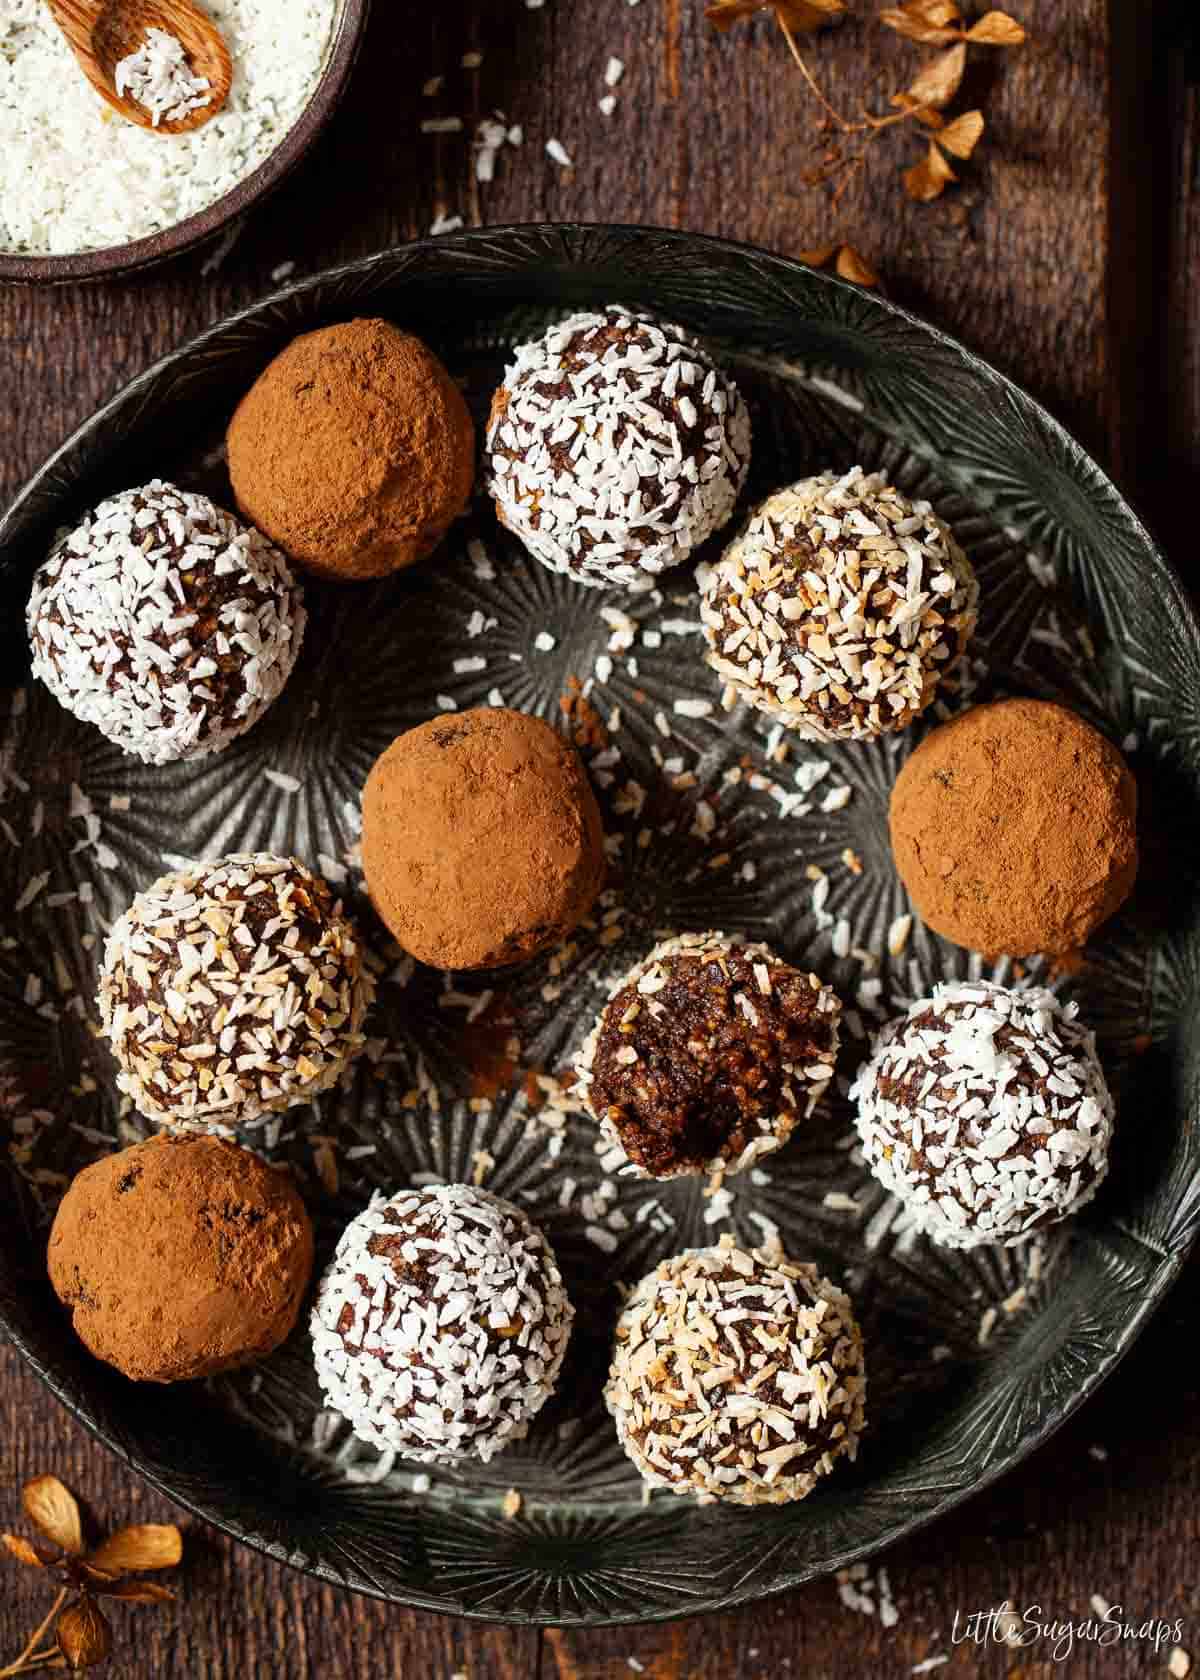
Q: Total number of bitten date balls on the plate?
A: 1